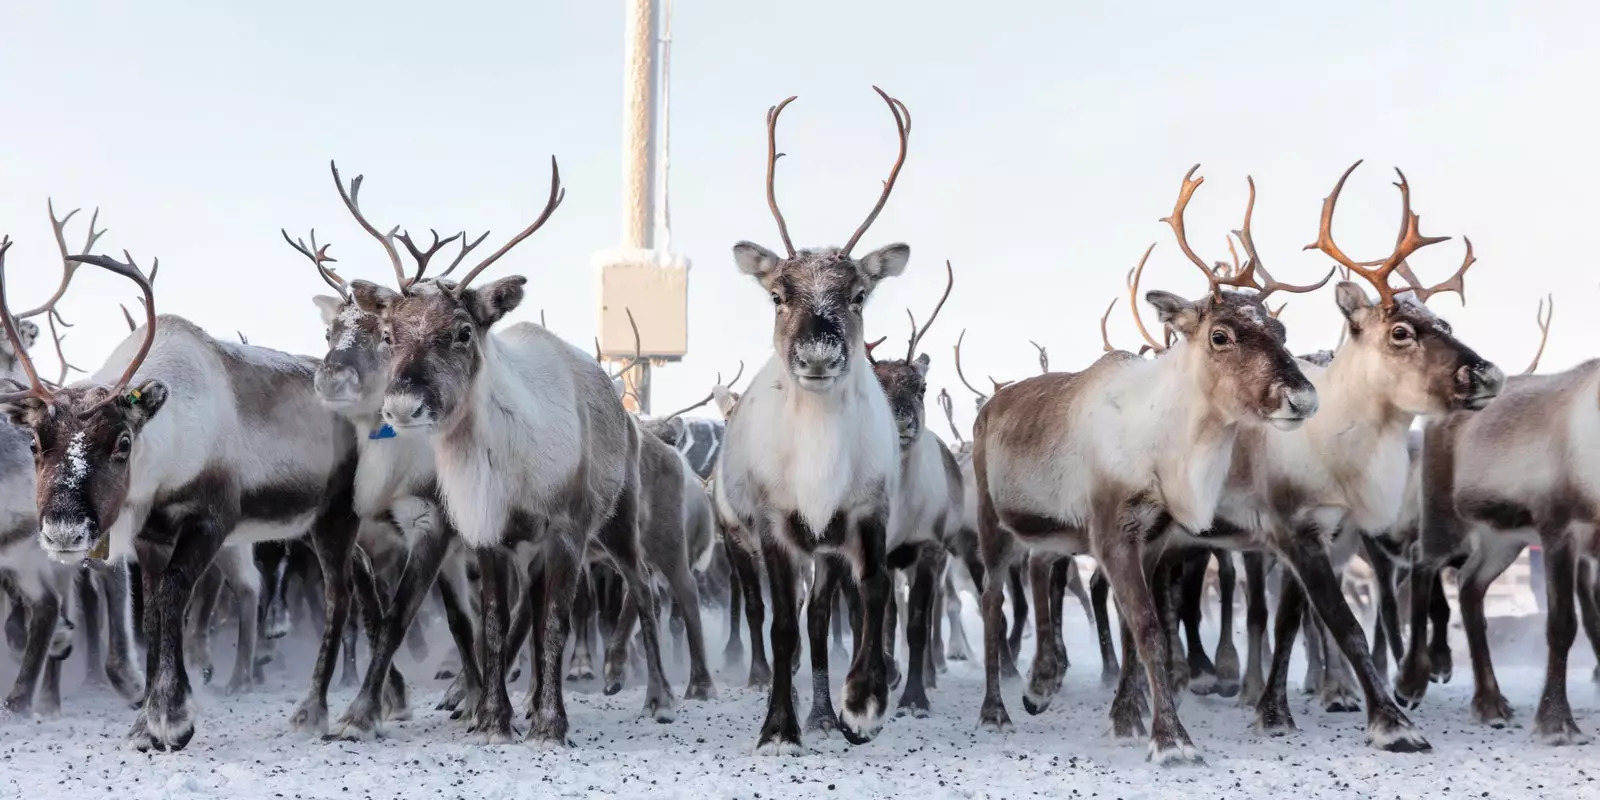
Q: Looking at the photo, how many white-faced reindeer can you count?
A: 0